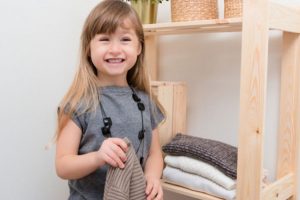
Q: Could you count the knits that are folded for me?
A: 3